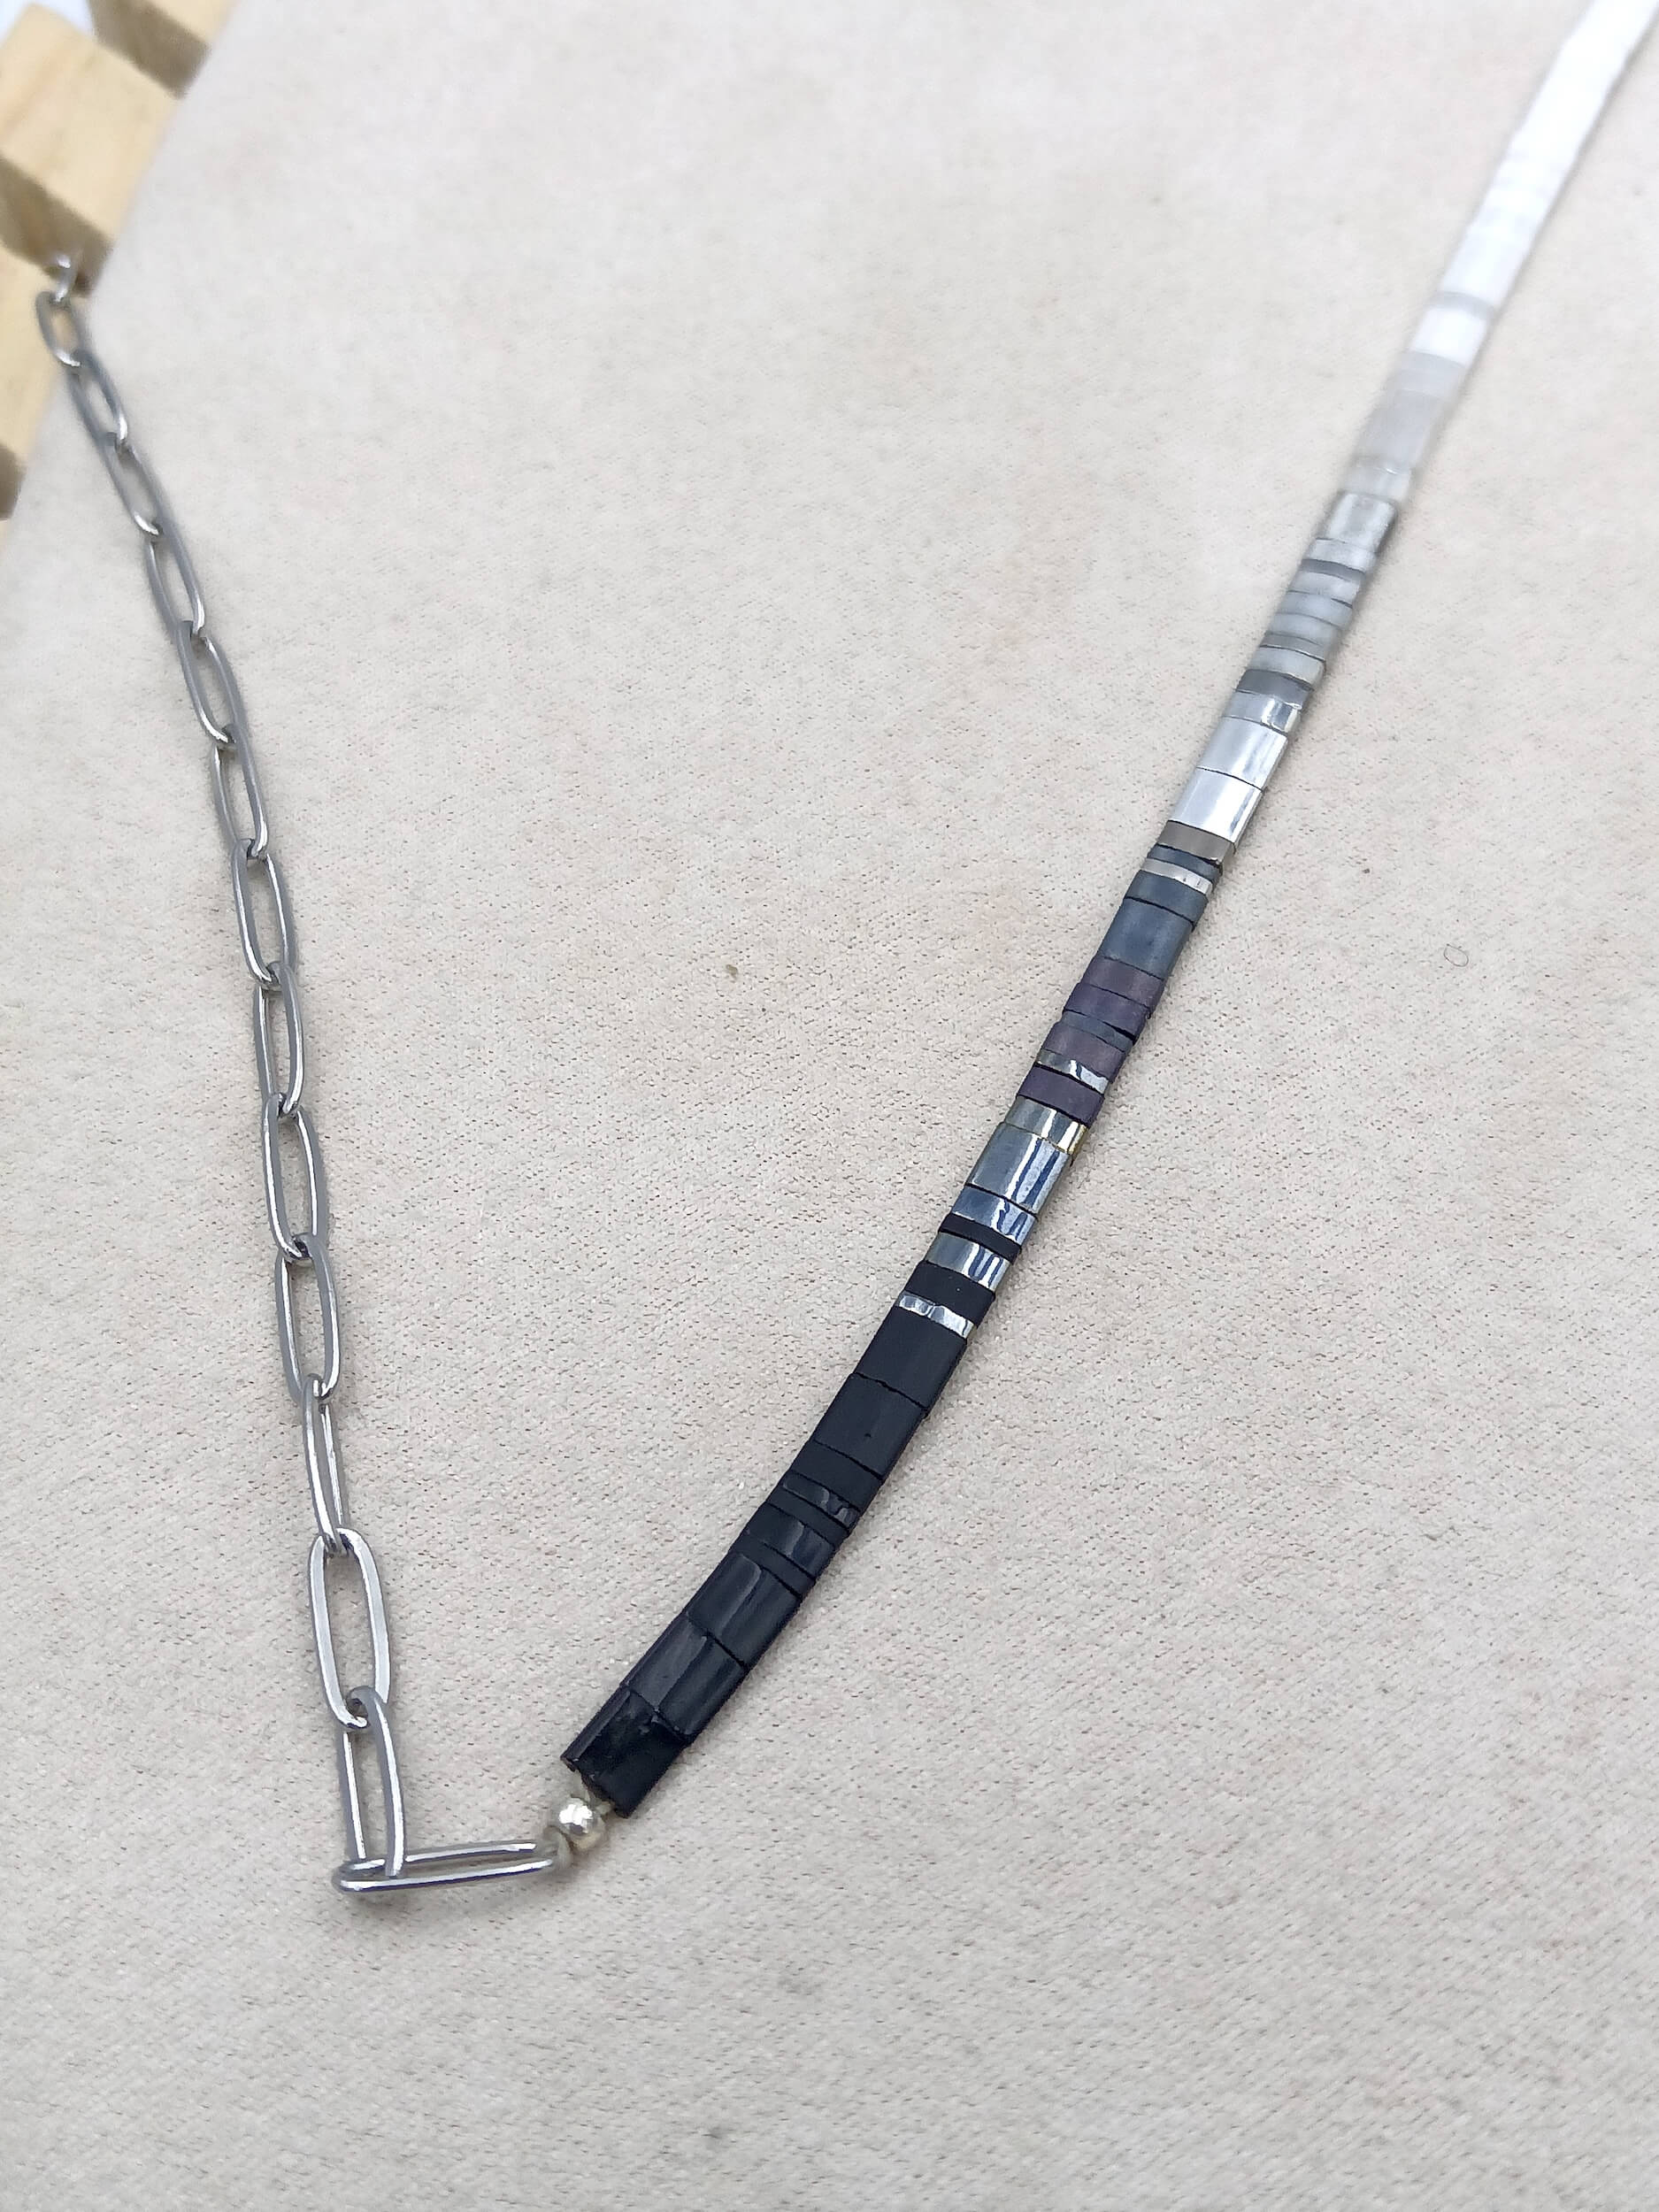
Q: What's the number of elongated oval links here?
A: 15